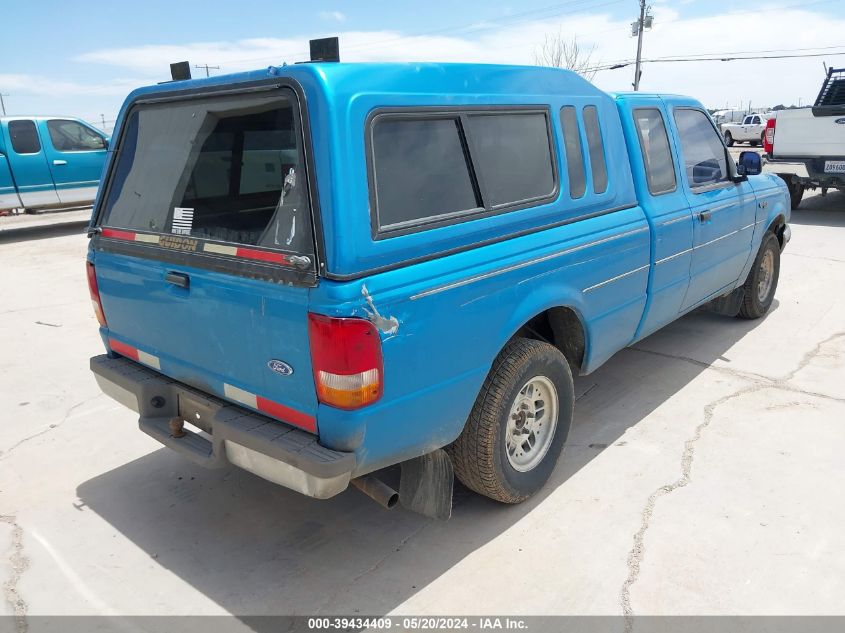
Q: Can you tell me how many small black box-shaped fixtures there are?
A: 2